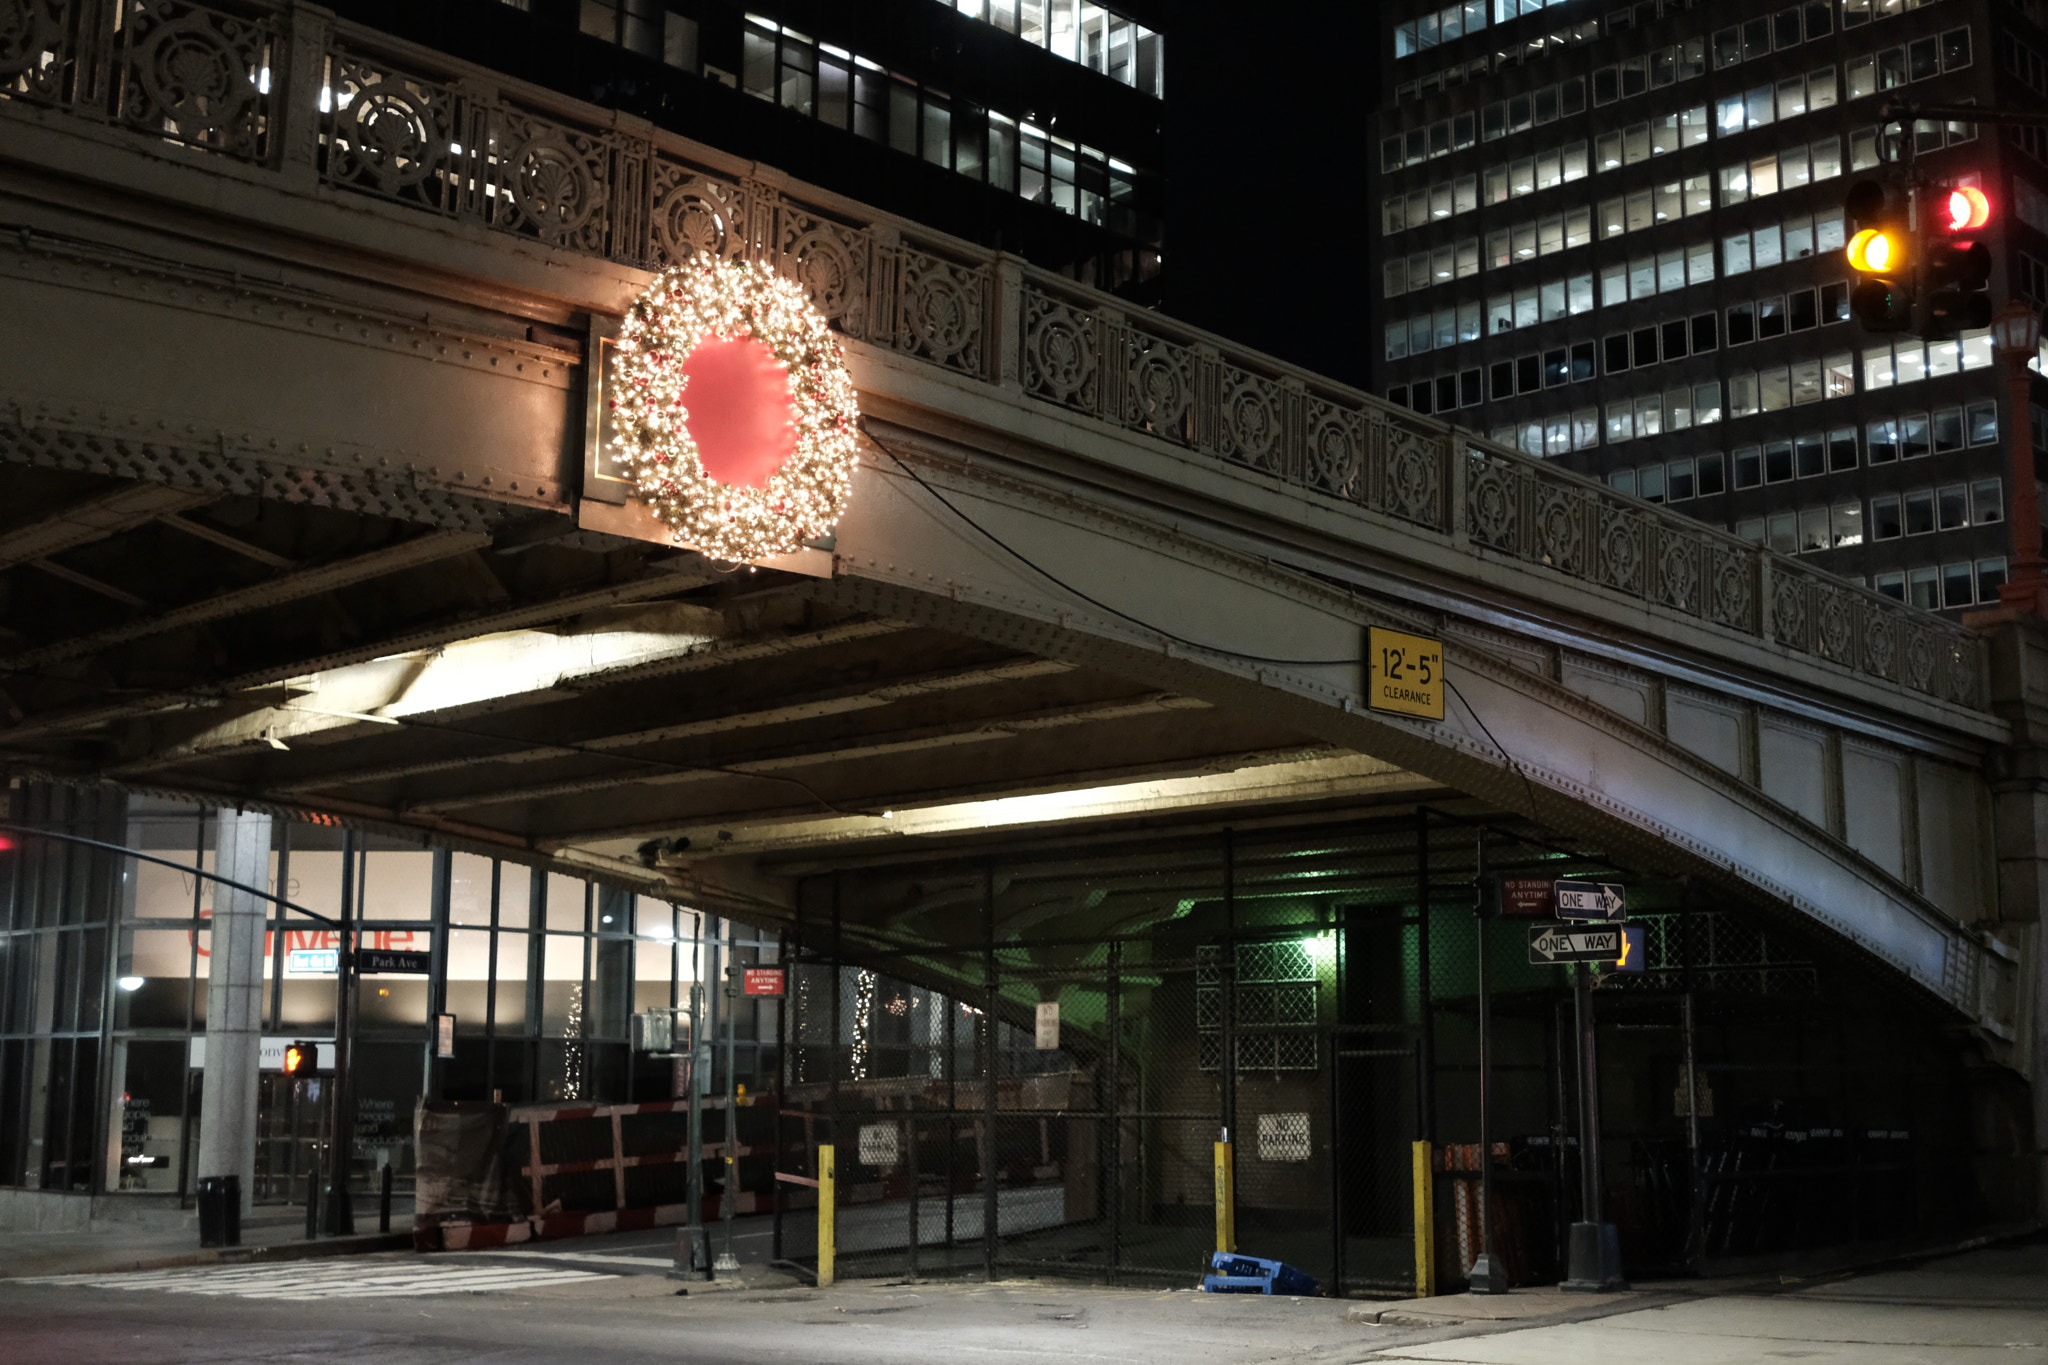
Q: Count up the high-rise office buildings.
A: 2